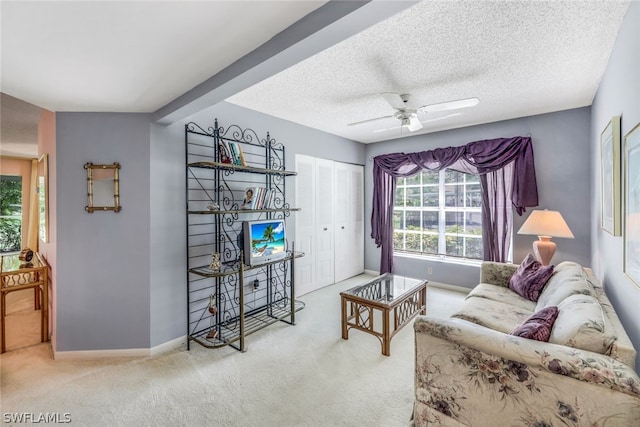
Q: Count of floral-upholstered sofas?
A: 1